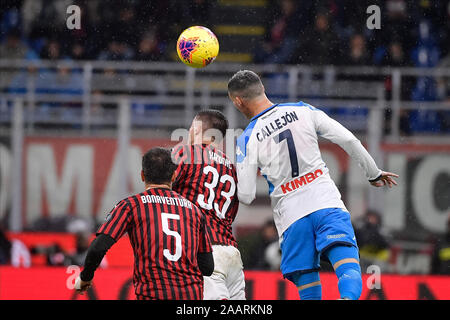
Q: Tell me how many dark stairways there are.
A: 1